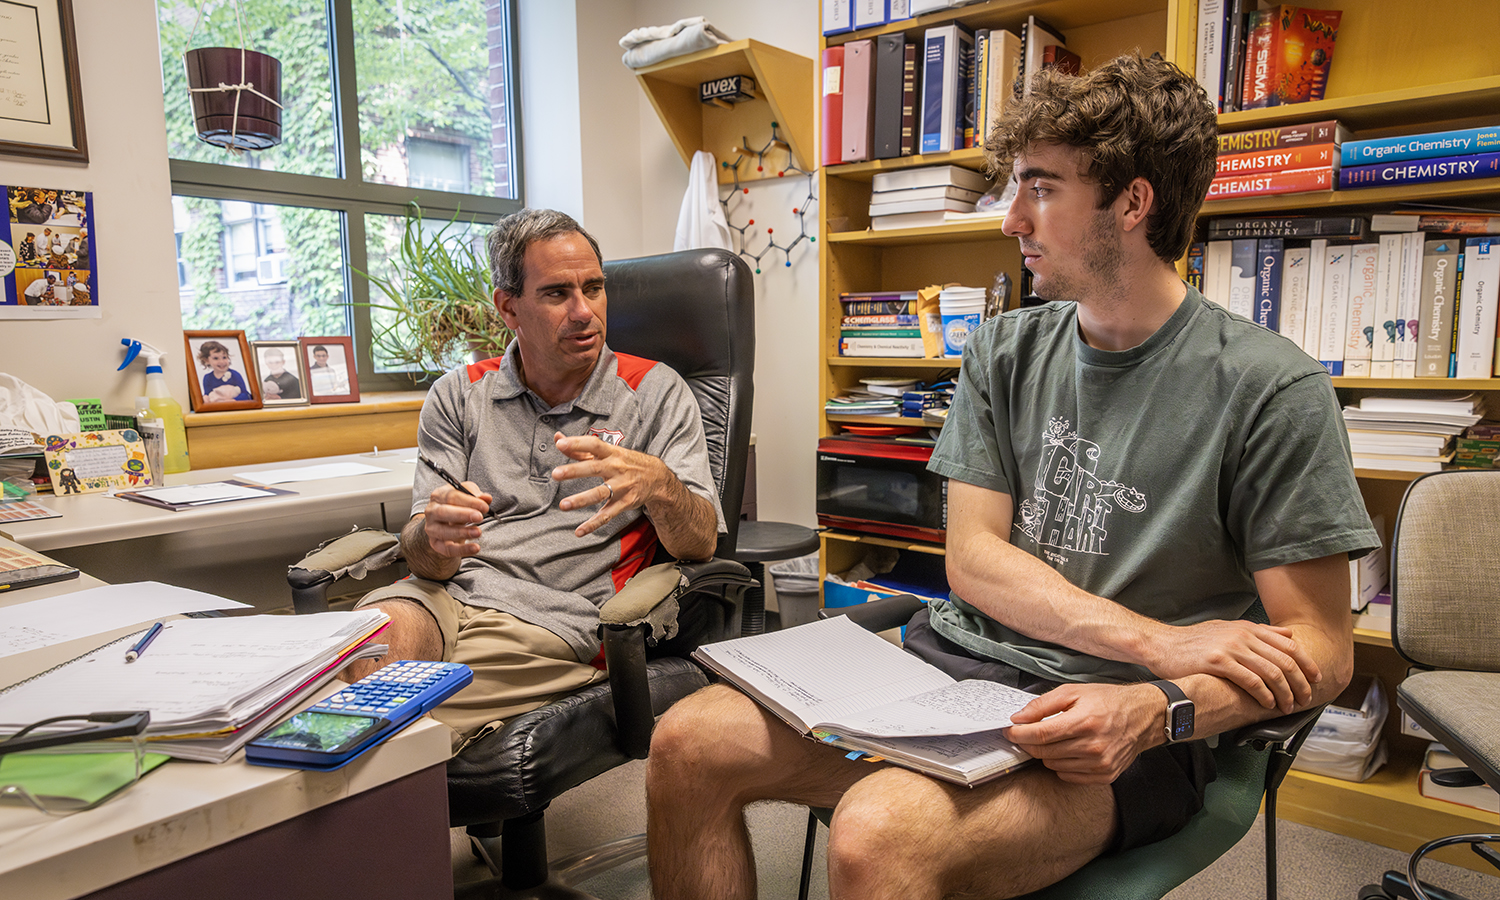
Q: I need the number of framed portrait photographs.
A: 3